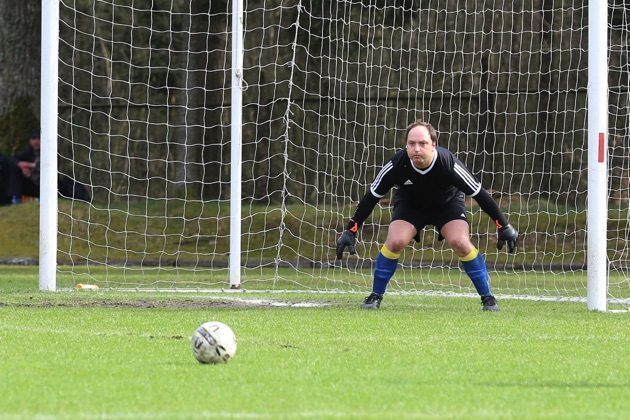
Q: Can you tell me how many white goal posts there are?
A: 3